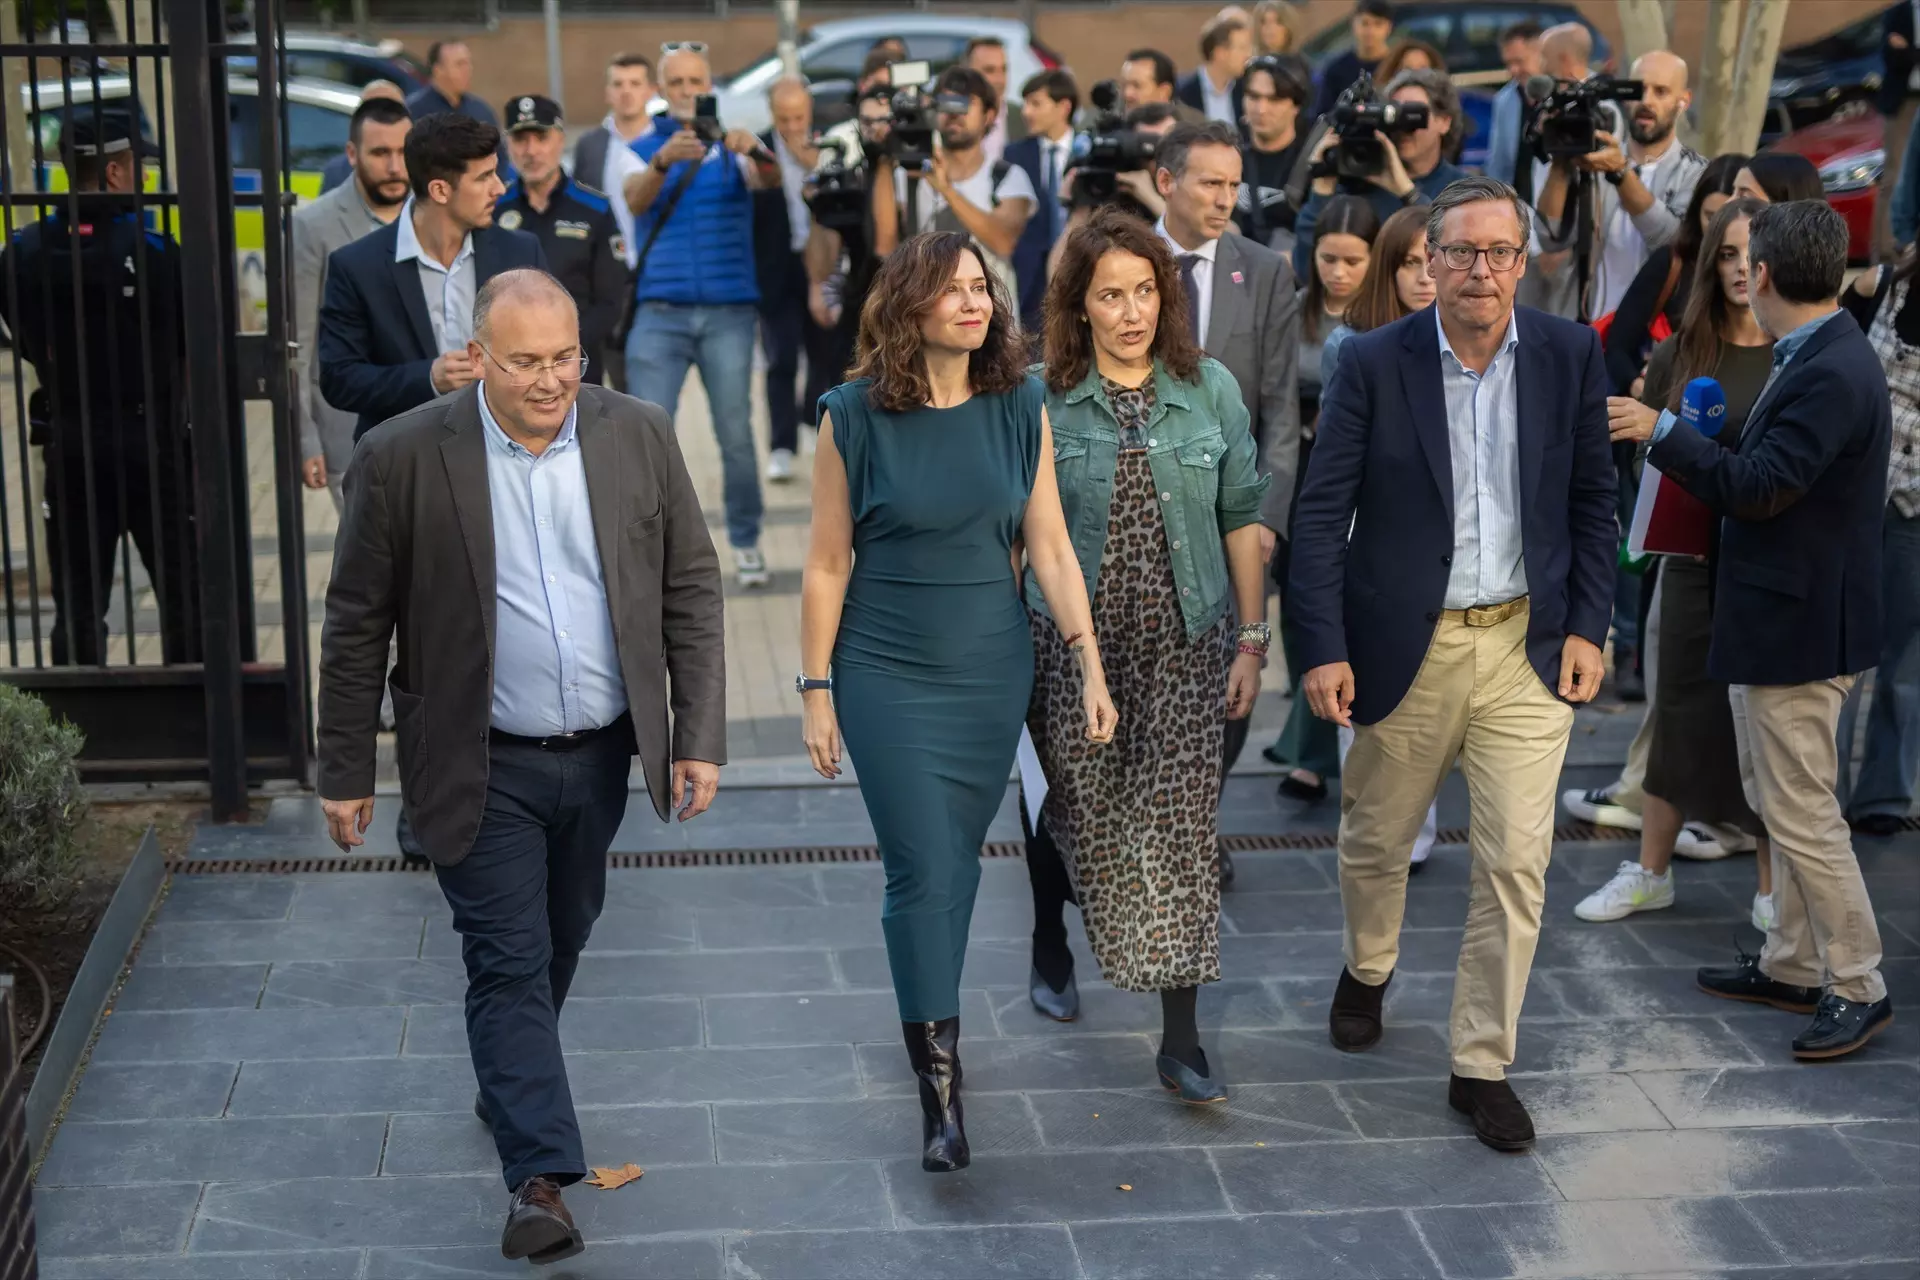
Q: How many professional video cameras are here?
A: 5